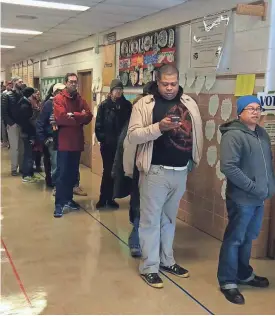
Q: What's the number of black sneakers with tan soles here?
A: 2